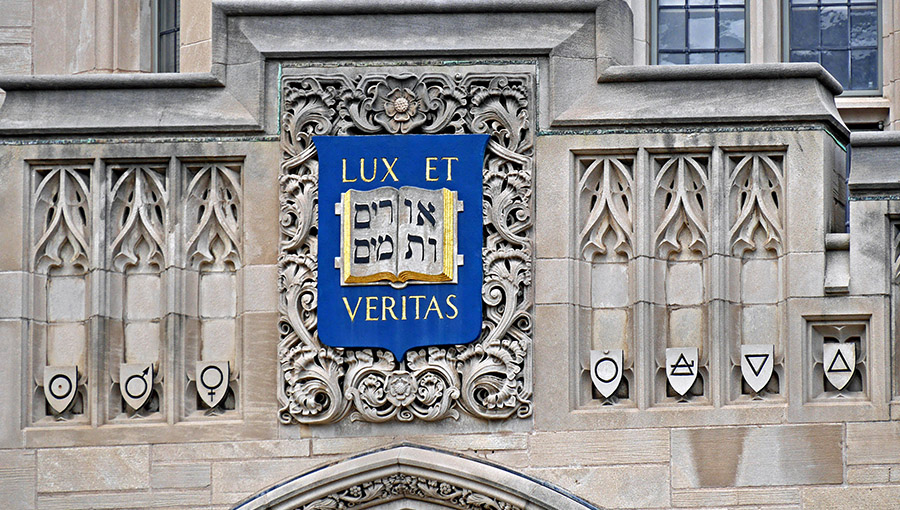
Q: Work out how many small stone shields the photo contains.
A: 7